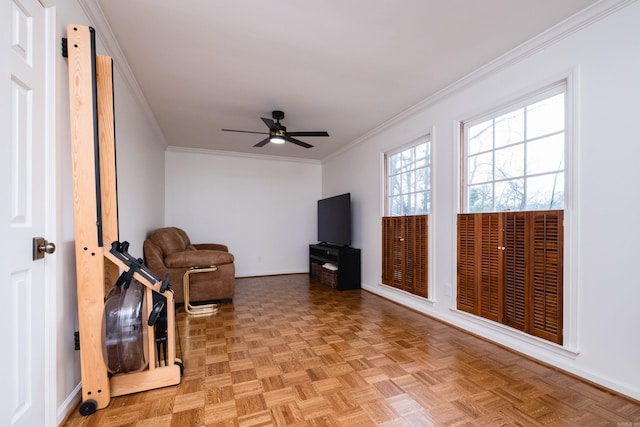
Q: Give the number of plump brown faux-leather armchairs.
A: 1